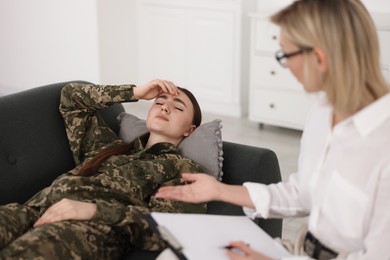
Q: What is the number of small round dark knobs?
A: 3